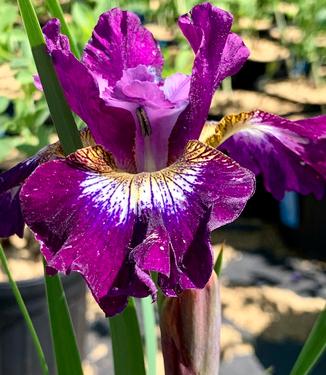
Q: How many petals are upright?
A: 3